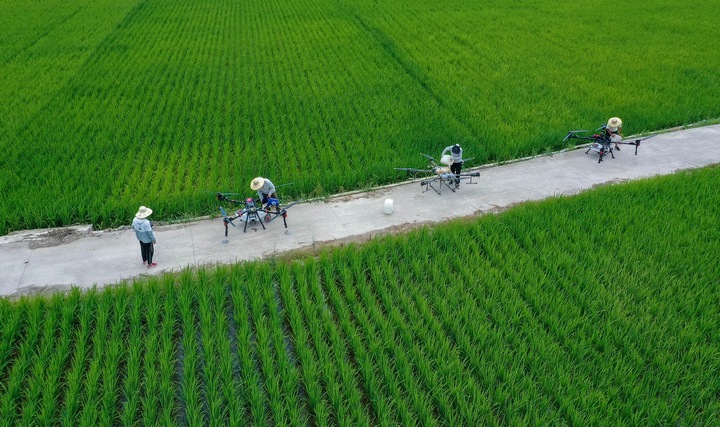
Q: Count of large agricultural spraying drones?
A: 3